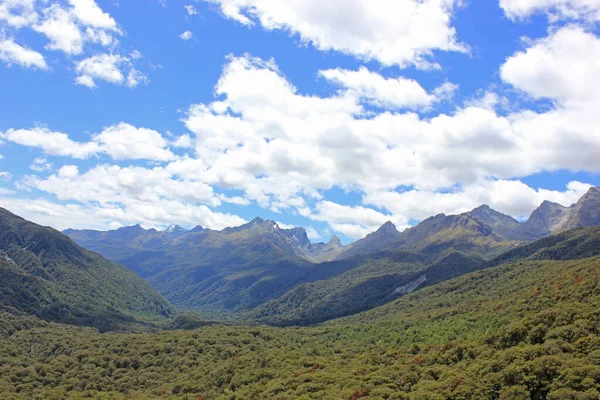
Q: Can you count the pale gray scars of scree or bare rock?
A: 1